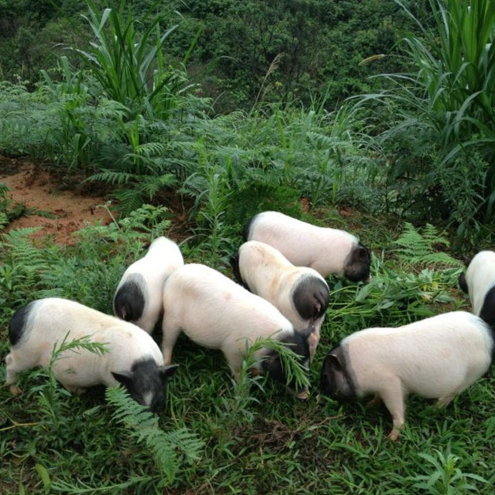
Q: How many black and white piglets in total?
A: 7